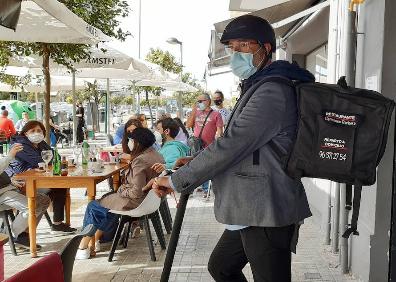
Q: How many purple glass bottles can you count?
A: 0